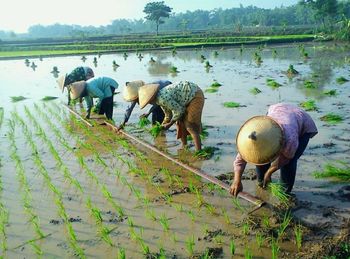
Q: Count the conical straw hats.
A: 5